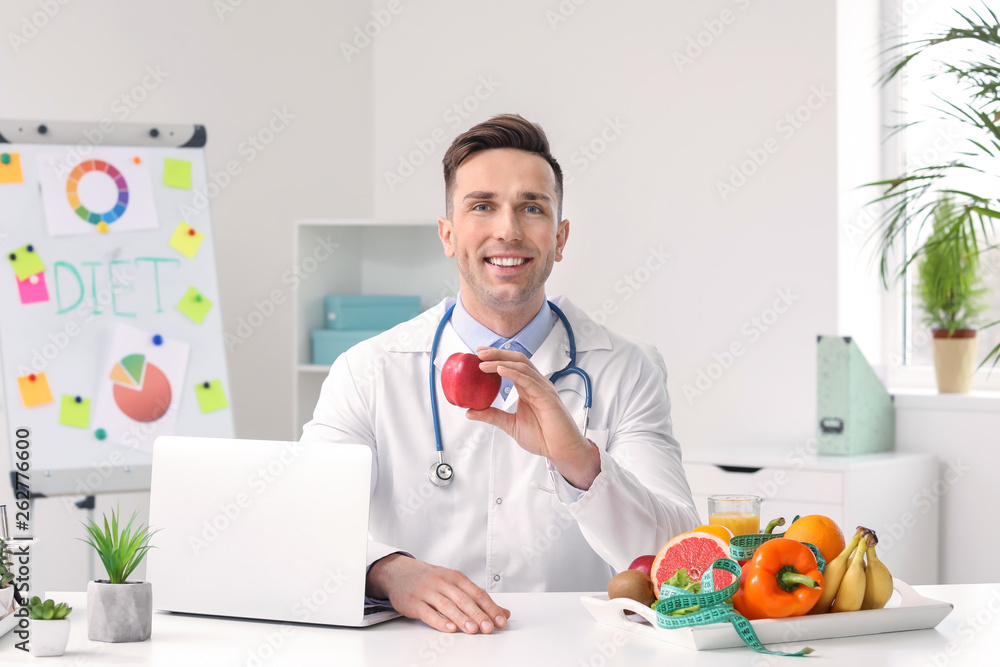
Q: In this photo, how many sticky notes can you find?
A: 9